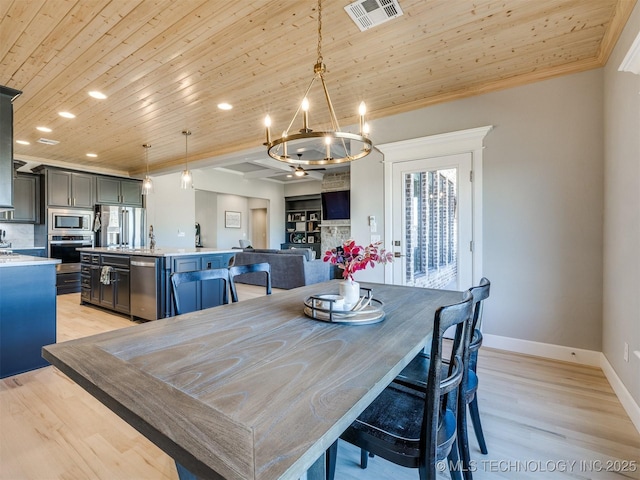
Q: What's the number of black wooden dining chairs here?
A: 4